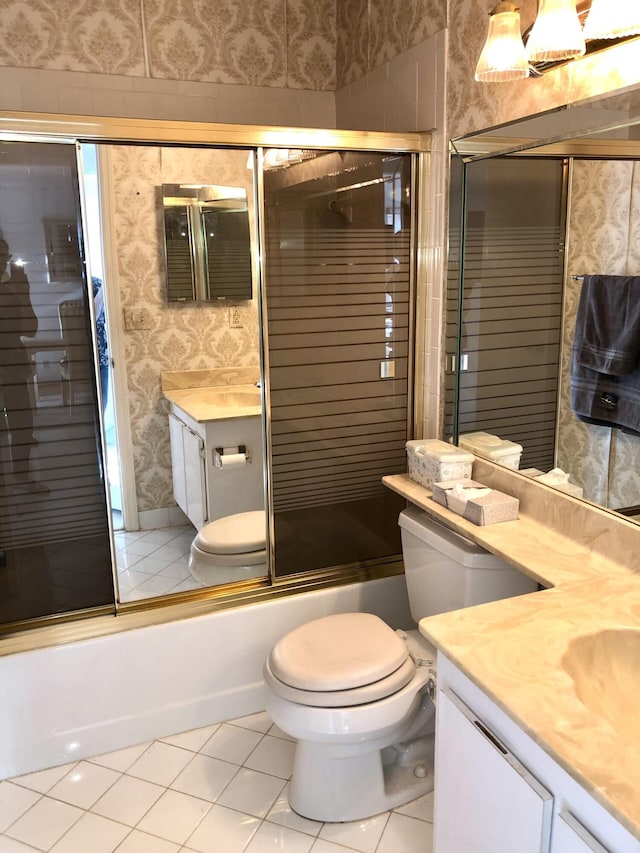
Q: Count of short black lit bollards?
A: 0